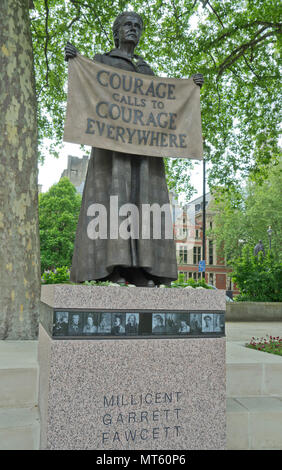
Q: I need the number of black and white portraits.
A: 12